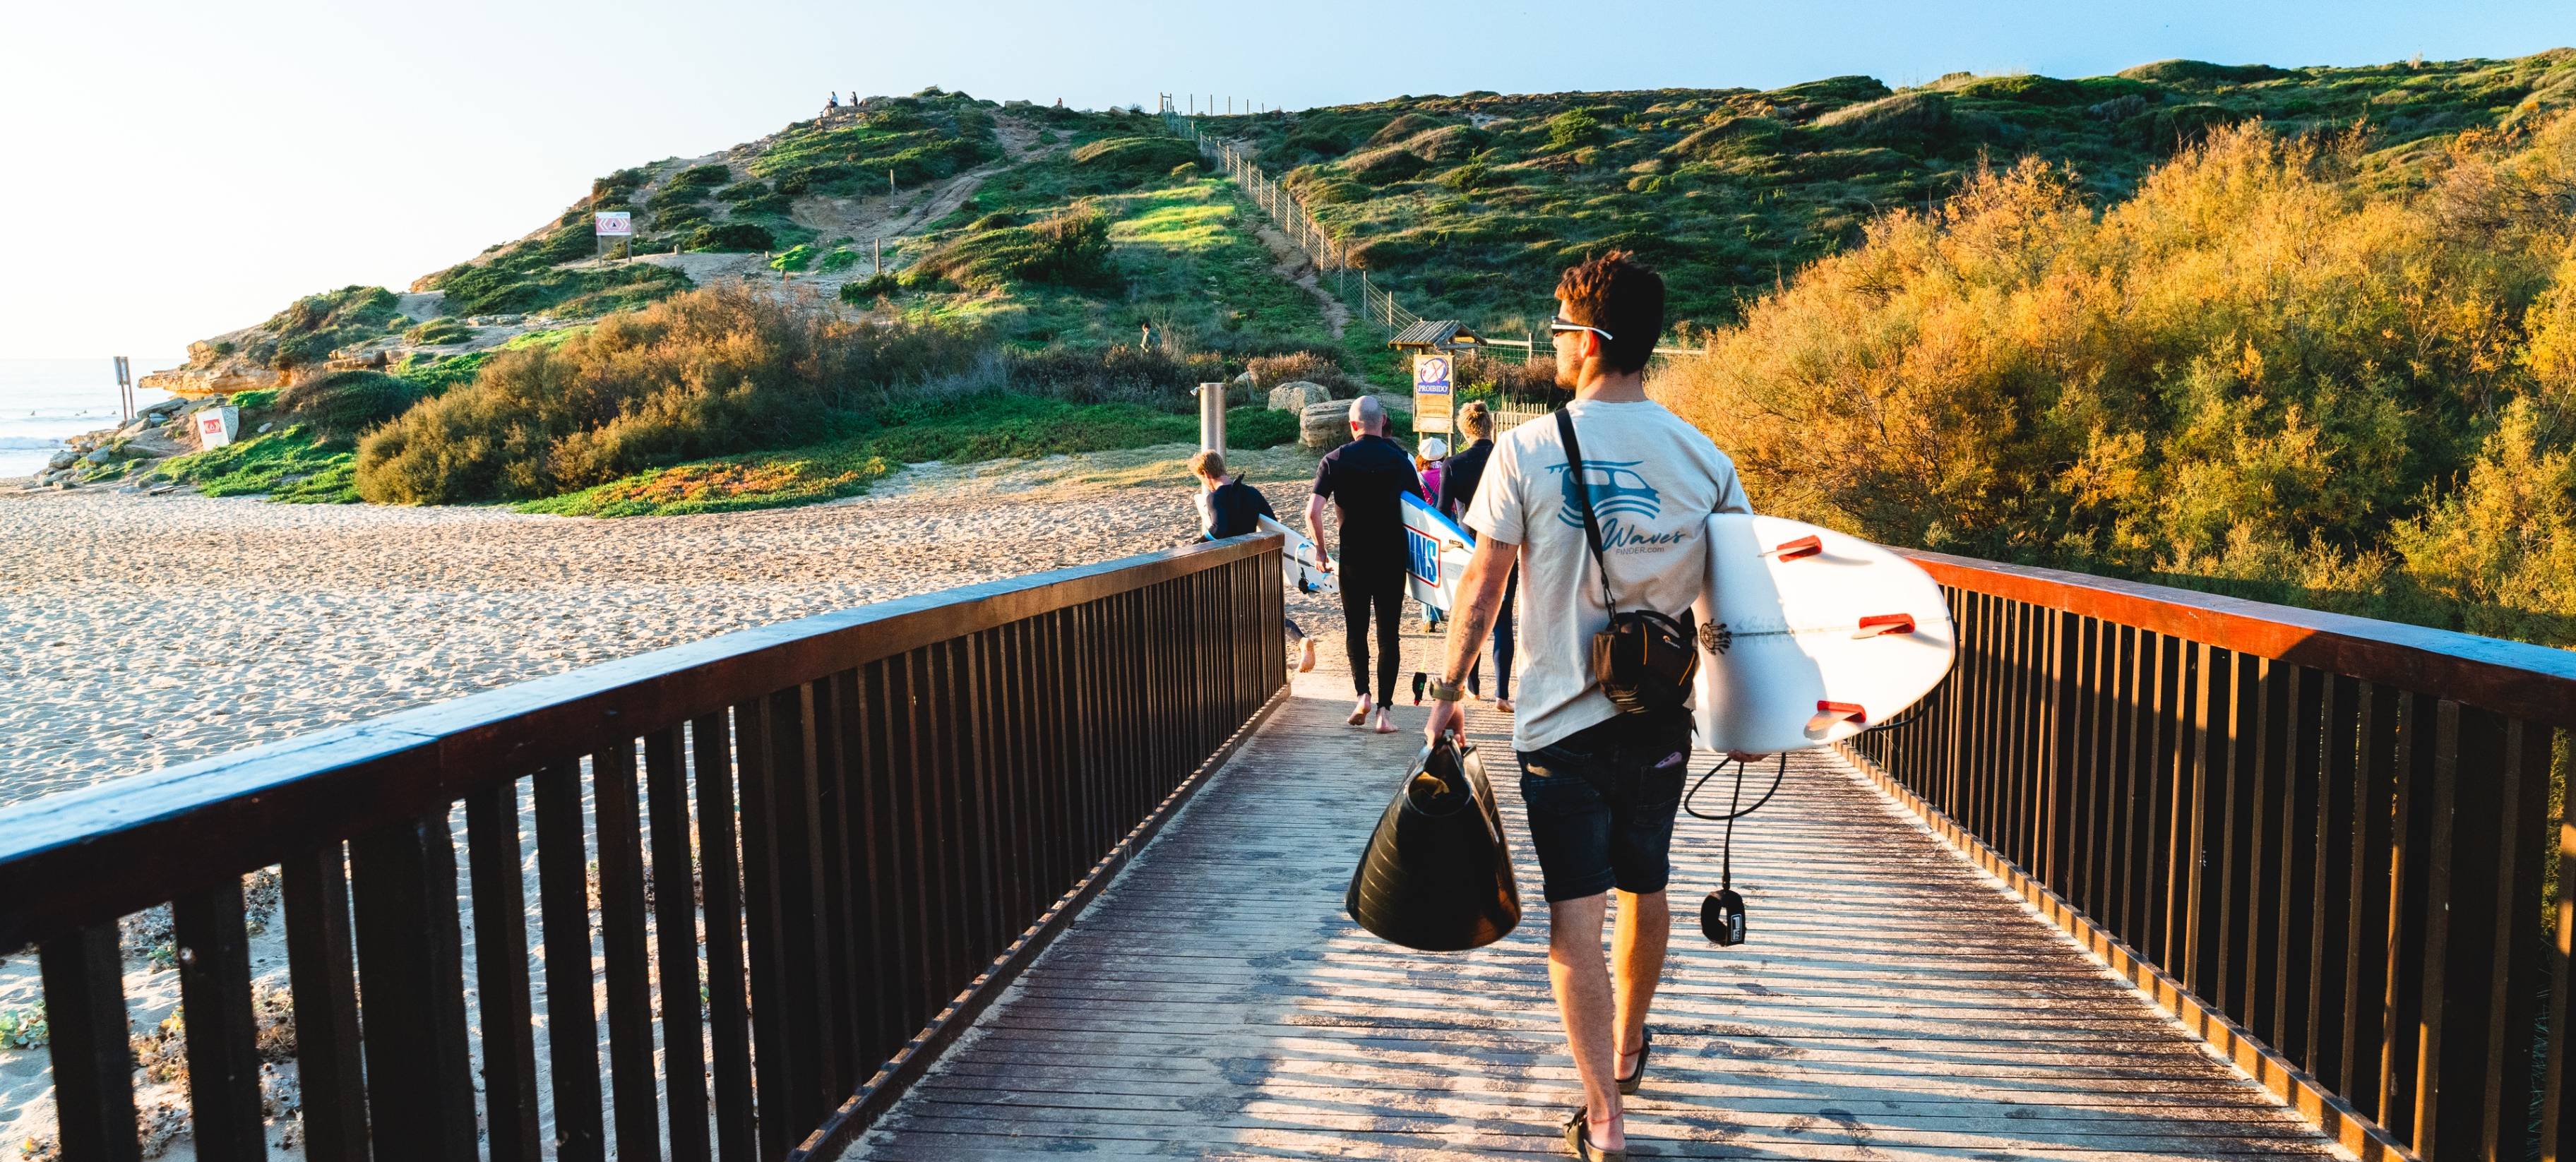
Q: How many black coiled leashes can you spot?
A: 1